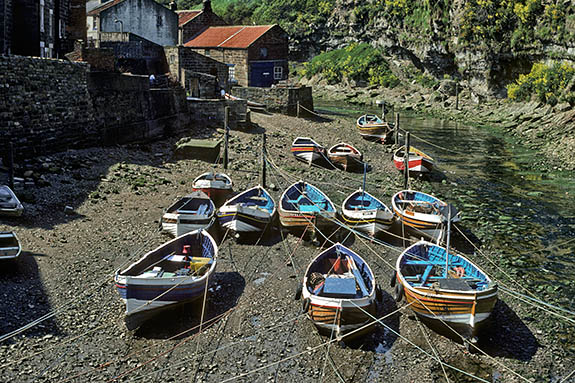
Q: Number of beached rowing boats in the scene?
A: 15